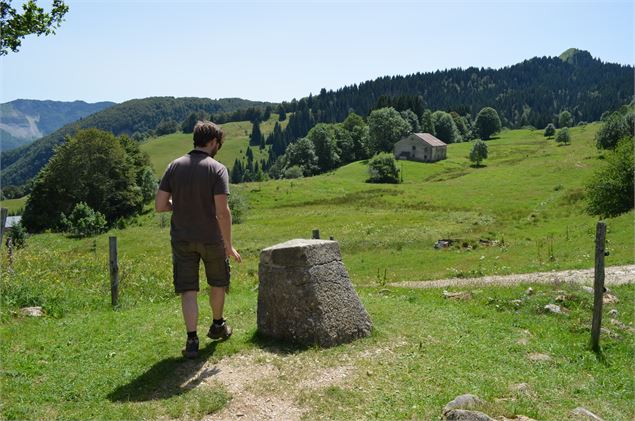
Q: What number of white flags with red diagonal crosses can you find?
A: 0